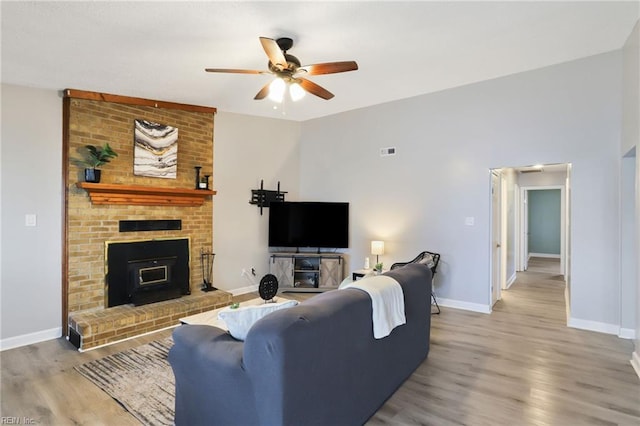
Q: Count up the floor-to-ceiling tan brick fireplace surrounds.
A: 1